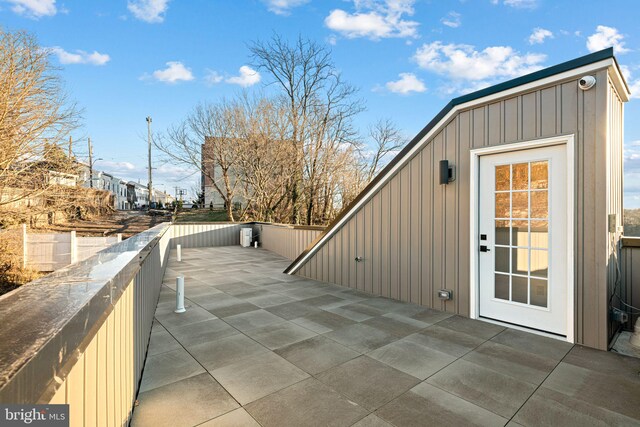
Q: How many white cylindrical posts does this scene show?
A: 2